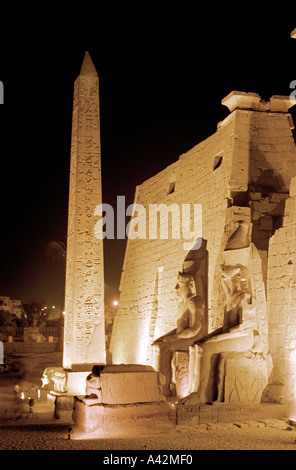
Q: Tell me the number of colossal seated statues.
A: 2